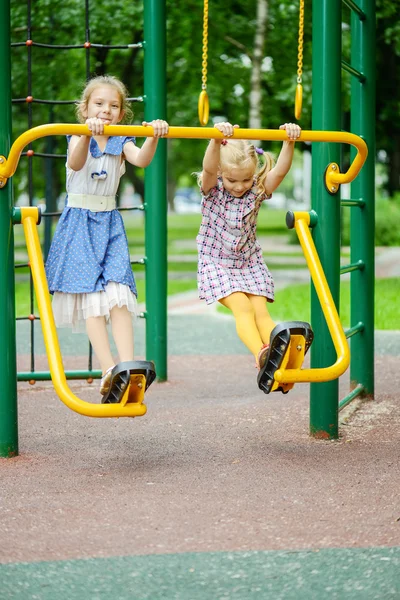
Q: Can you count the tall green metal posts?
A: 4